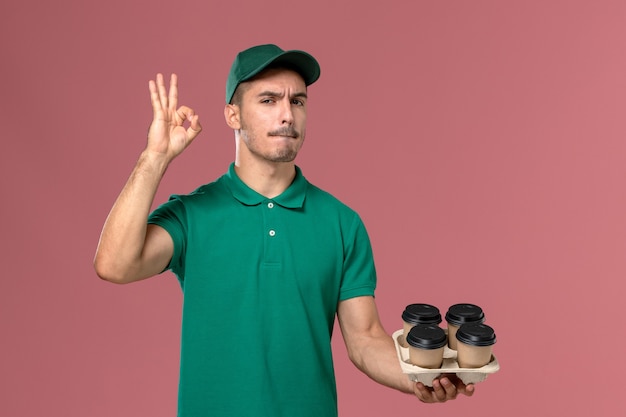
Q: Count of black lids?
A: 4